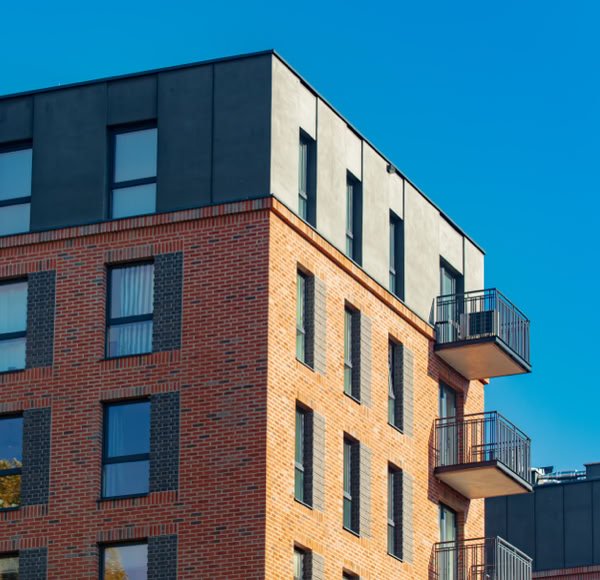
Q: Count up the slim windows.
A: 11